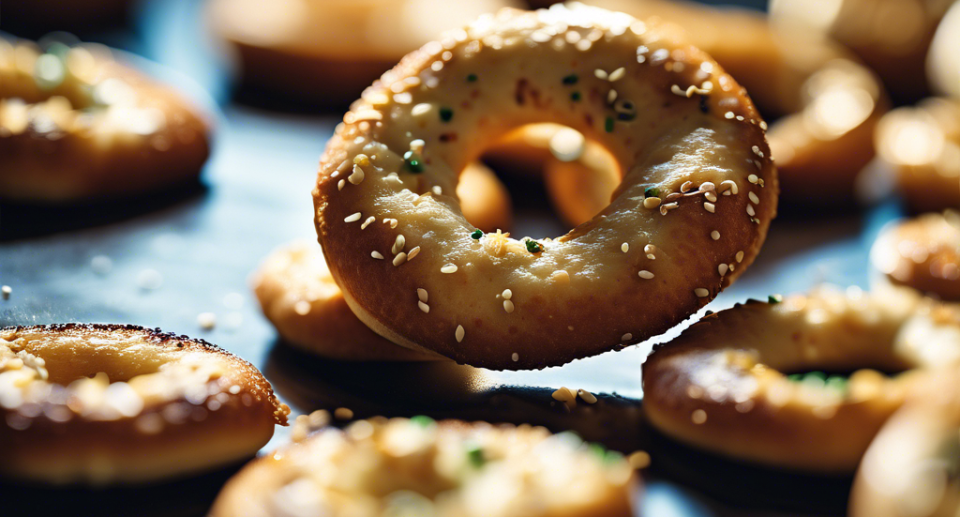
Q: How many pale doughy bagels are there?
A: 0